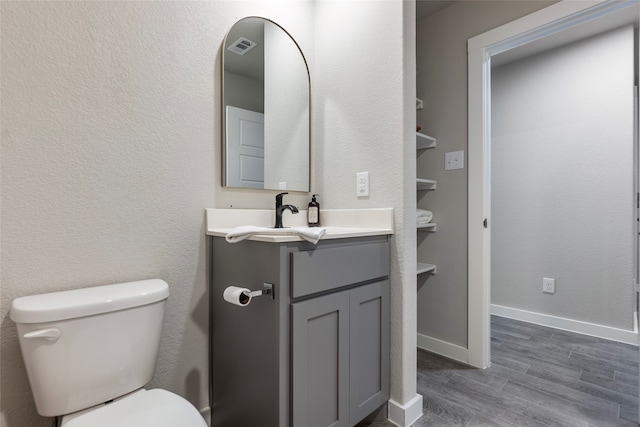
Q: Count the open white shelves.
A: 5